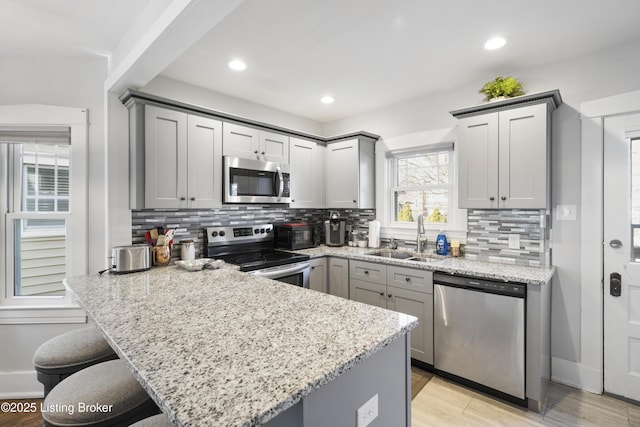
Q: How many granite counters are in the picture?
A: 2